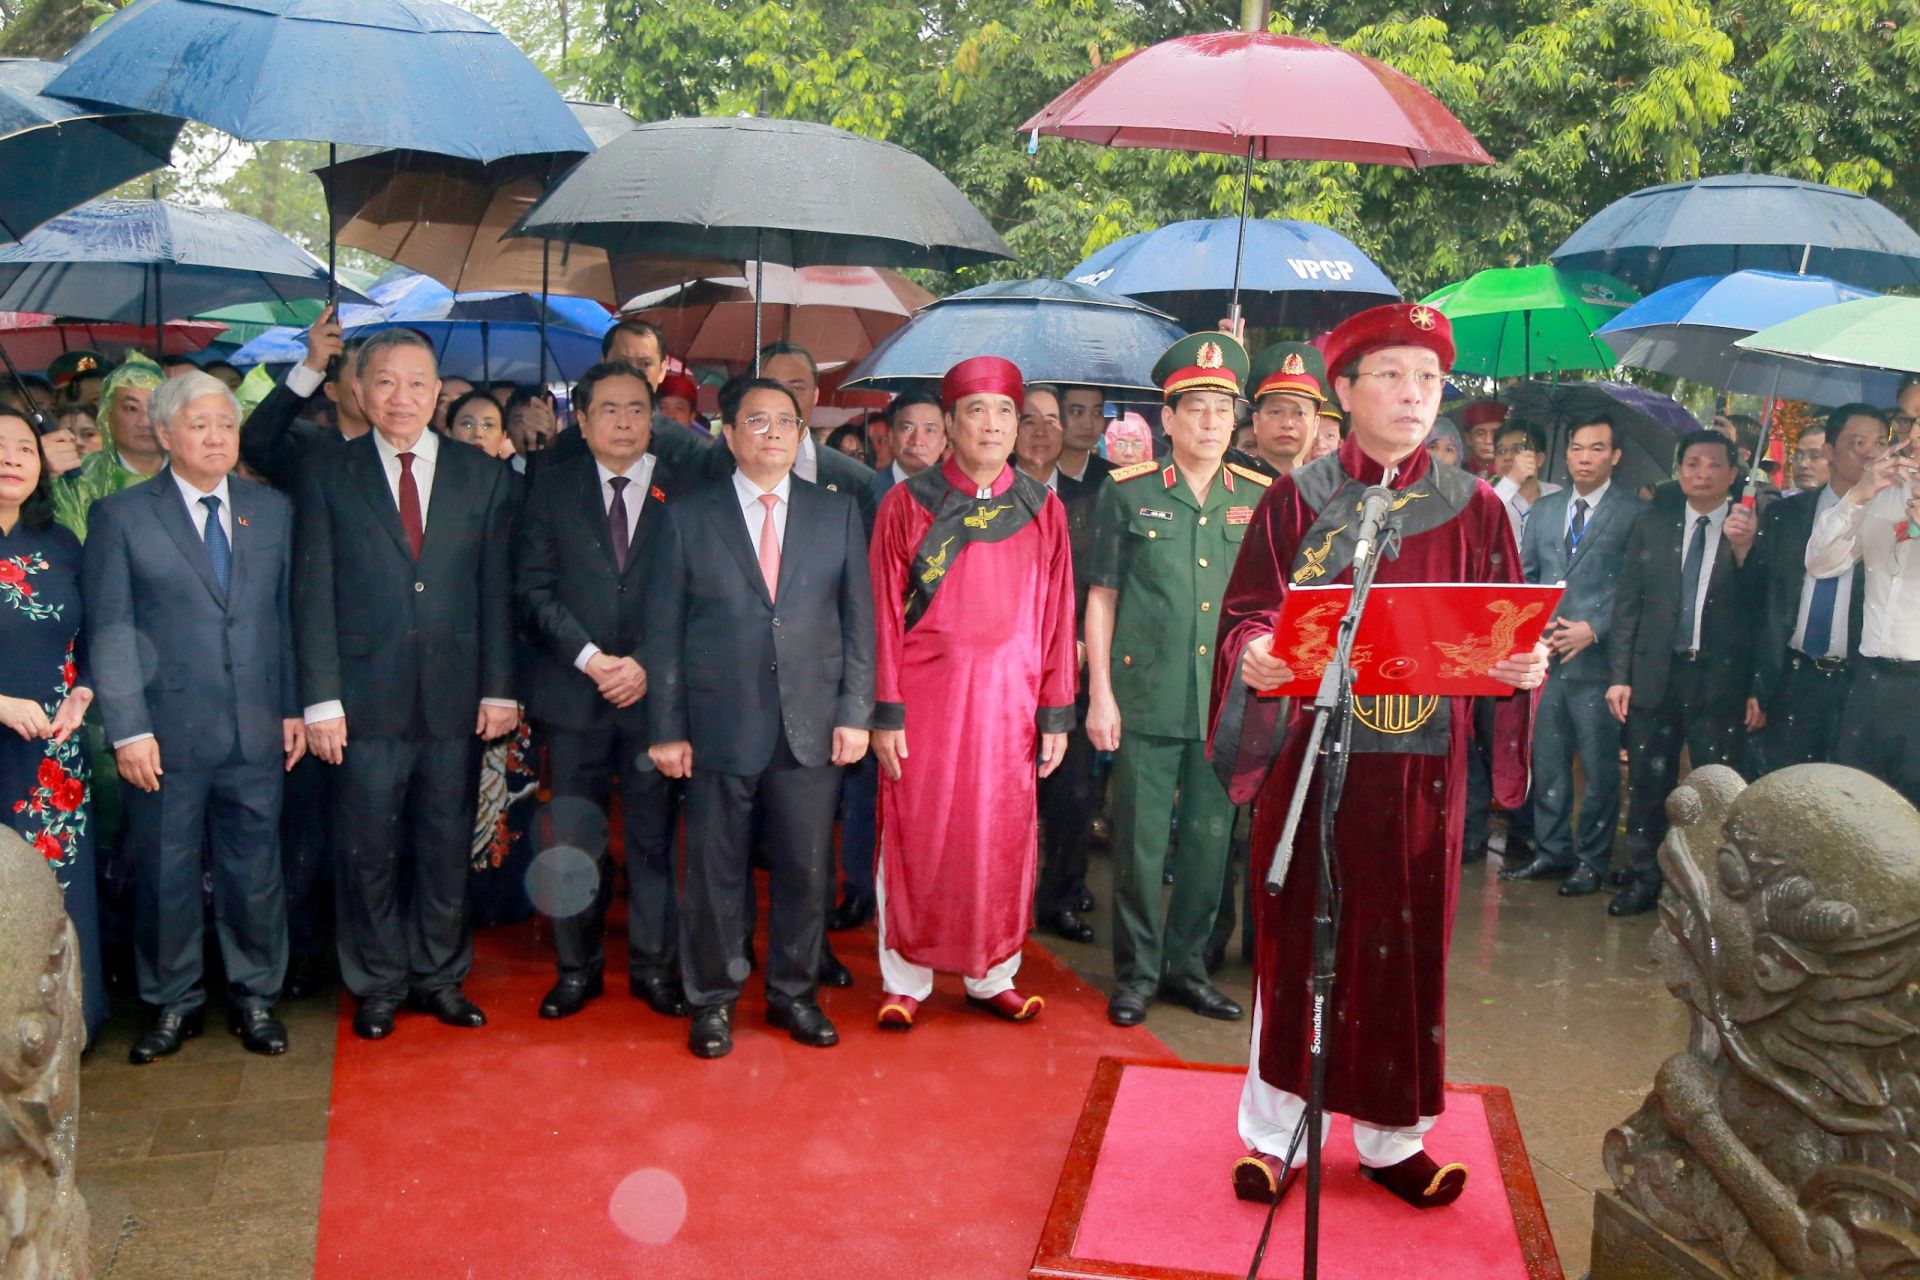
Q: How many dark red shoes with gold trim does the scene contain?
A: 4